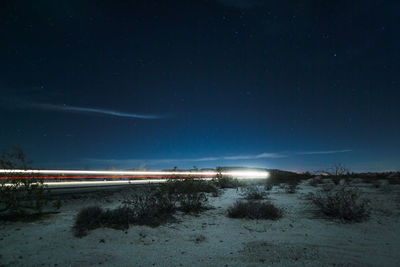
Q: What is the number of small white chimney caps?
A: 0